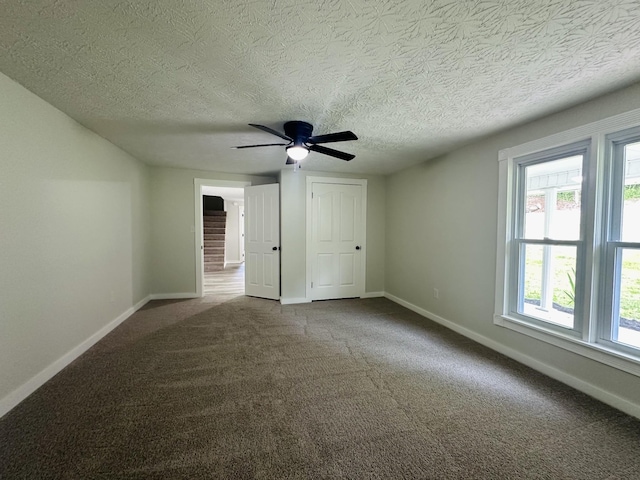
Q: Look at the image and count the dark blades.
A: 5